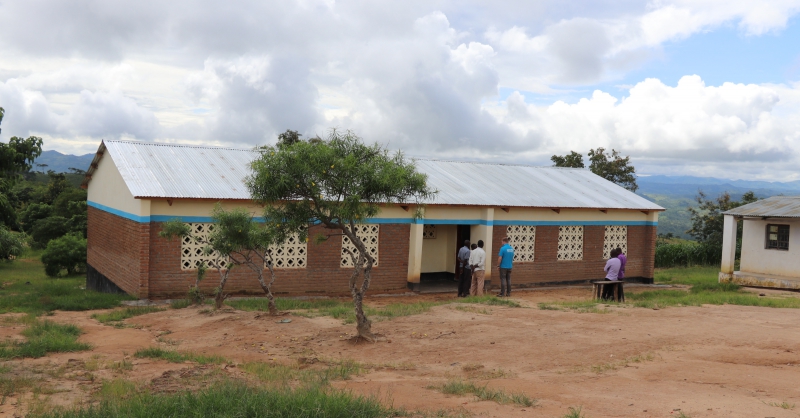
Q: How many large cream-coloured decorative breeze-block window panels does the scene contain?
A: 6